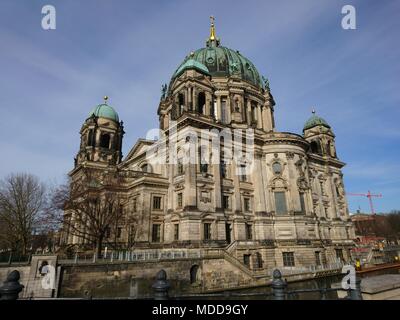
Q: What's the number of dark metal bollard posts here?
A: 4